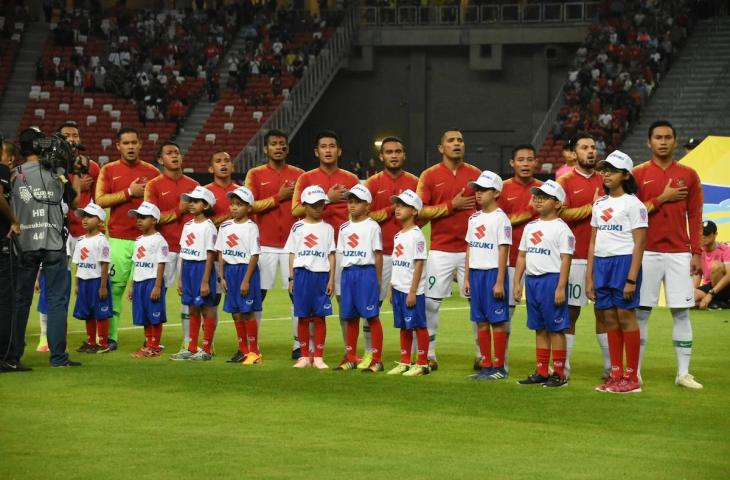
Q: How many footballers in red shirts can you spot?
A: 11